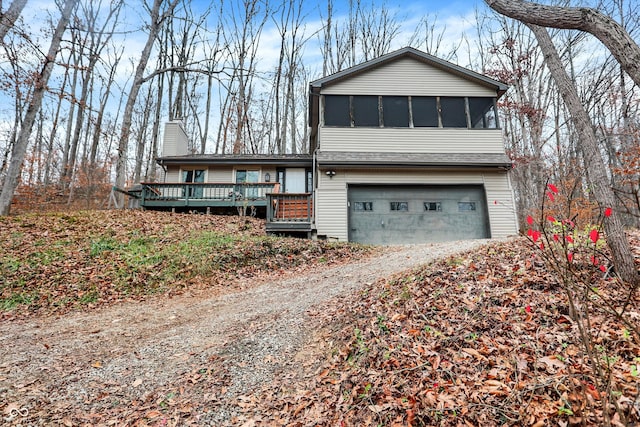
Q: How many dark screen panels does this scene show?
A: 6